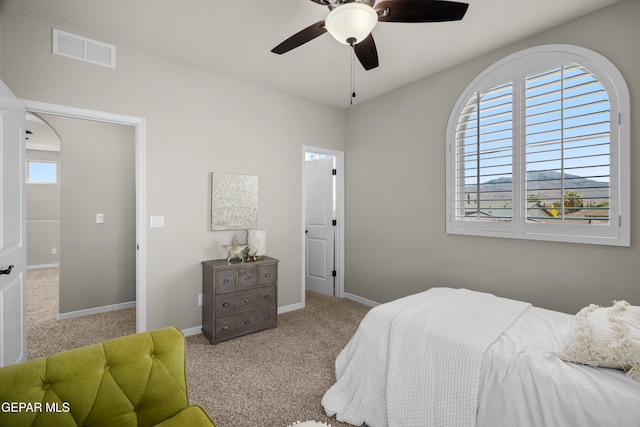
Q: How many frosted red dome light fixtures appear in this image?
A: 0